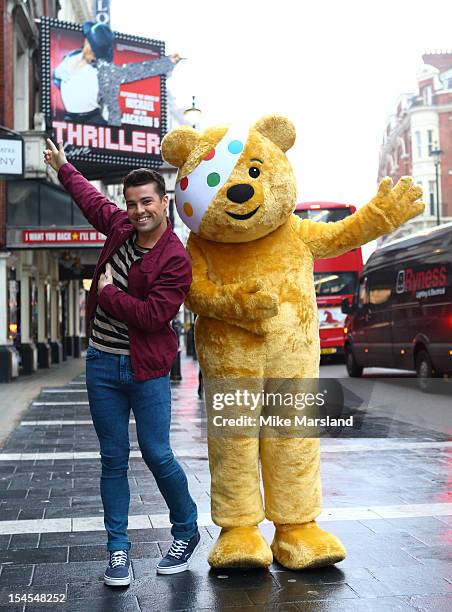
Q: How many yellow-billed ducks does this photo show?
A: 0